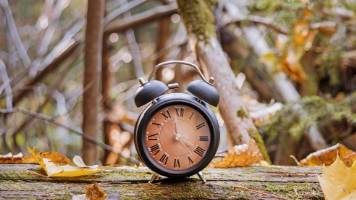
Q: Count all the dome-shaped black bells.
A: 2